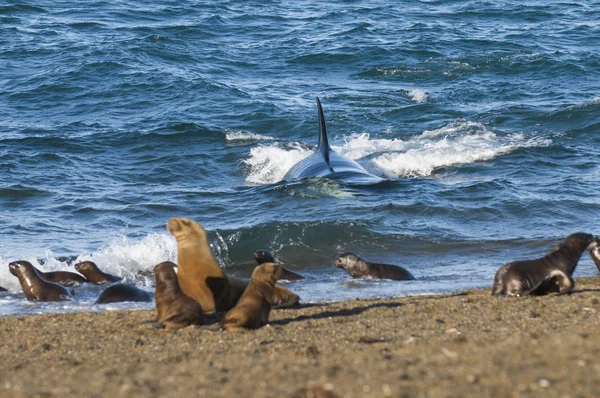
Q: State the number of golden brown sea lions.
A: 3